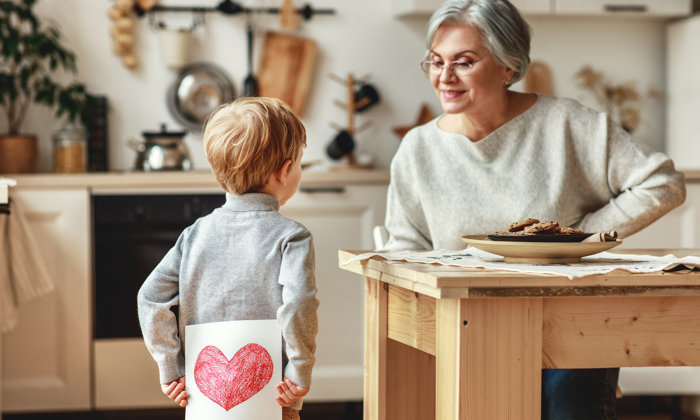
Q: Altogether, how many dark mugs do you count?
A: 2